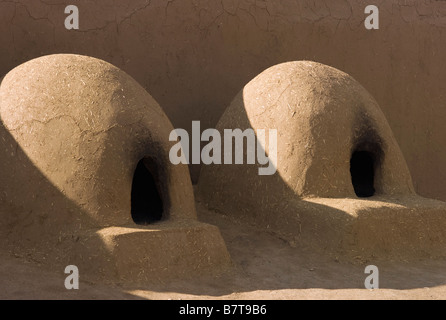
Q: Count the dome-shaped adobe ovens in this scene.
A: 2